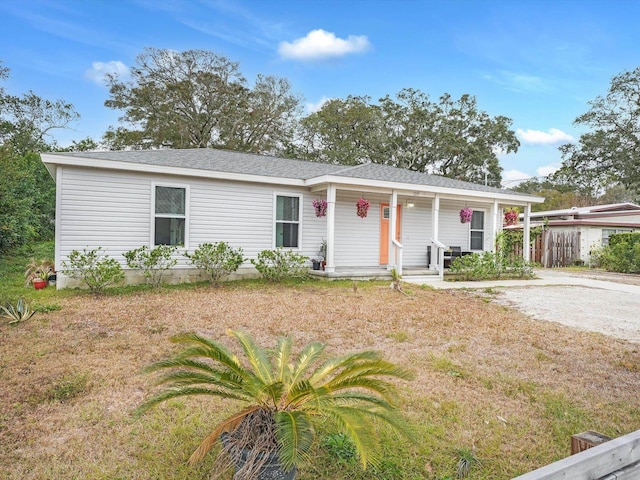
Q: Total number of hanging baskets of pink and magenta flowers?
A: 4